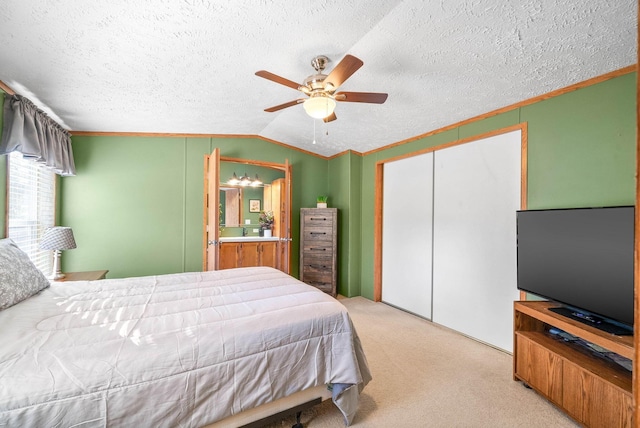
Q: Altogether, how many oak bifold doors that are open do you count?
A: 2